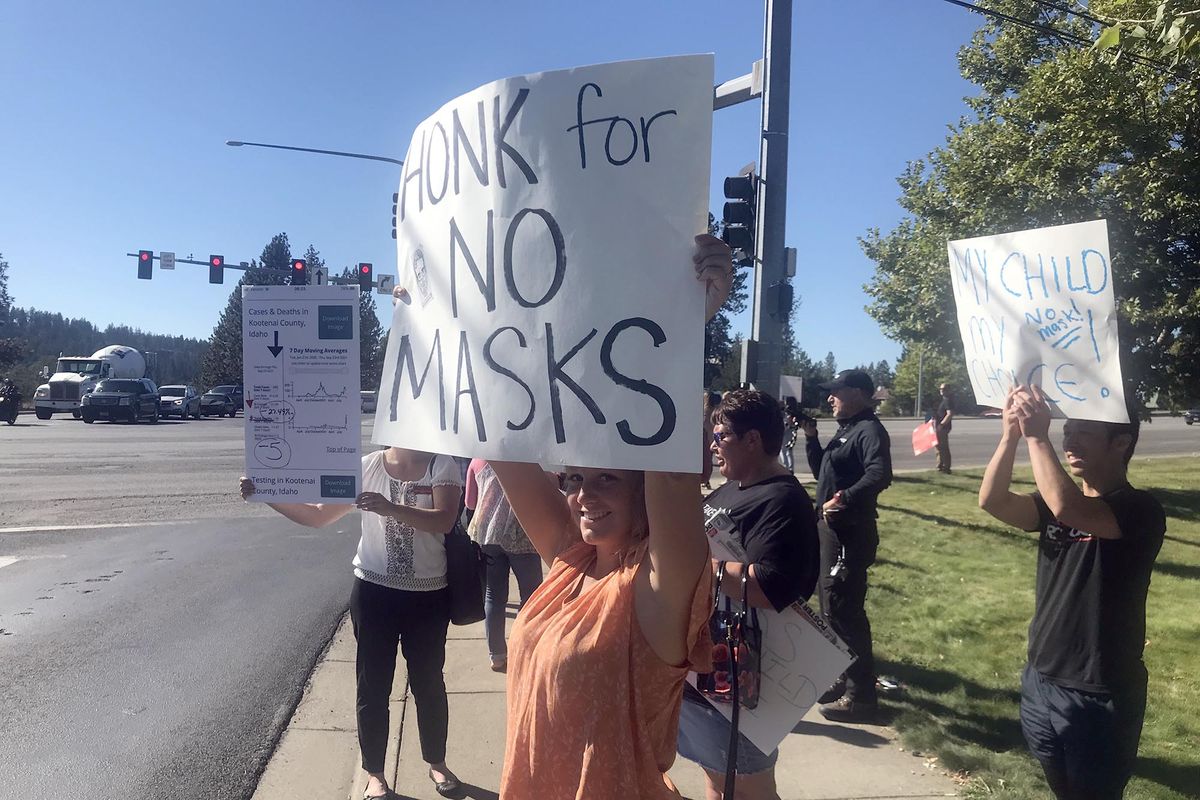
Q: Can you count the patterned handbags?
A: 1